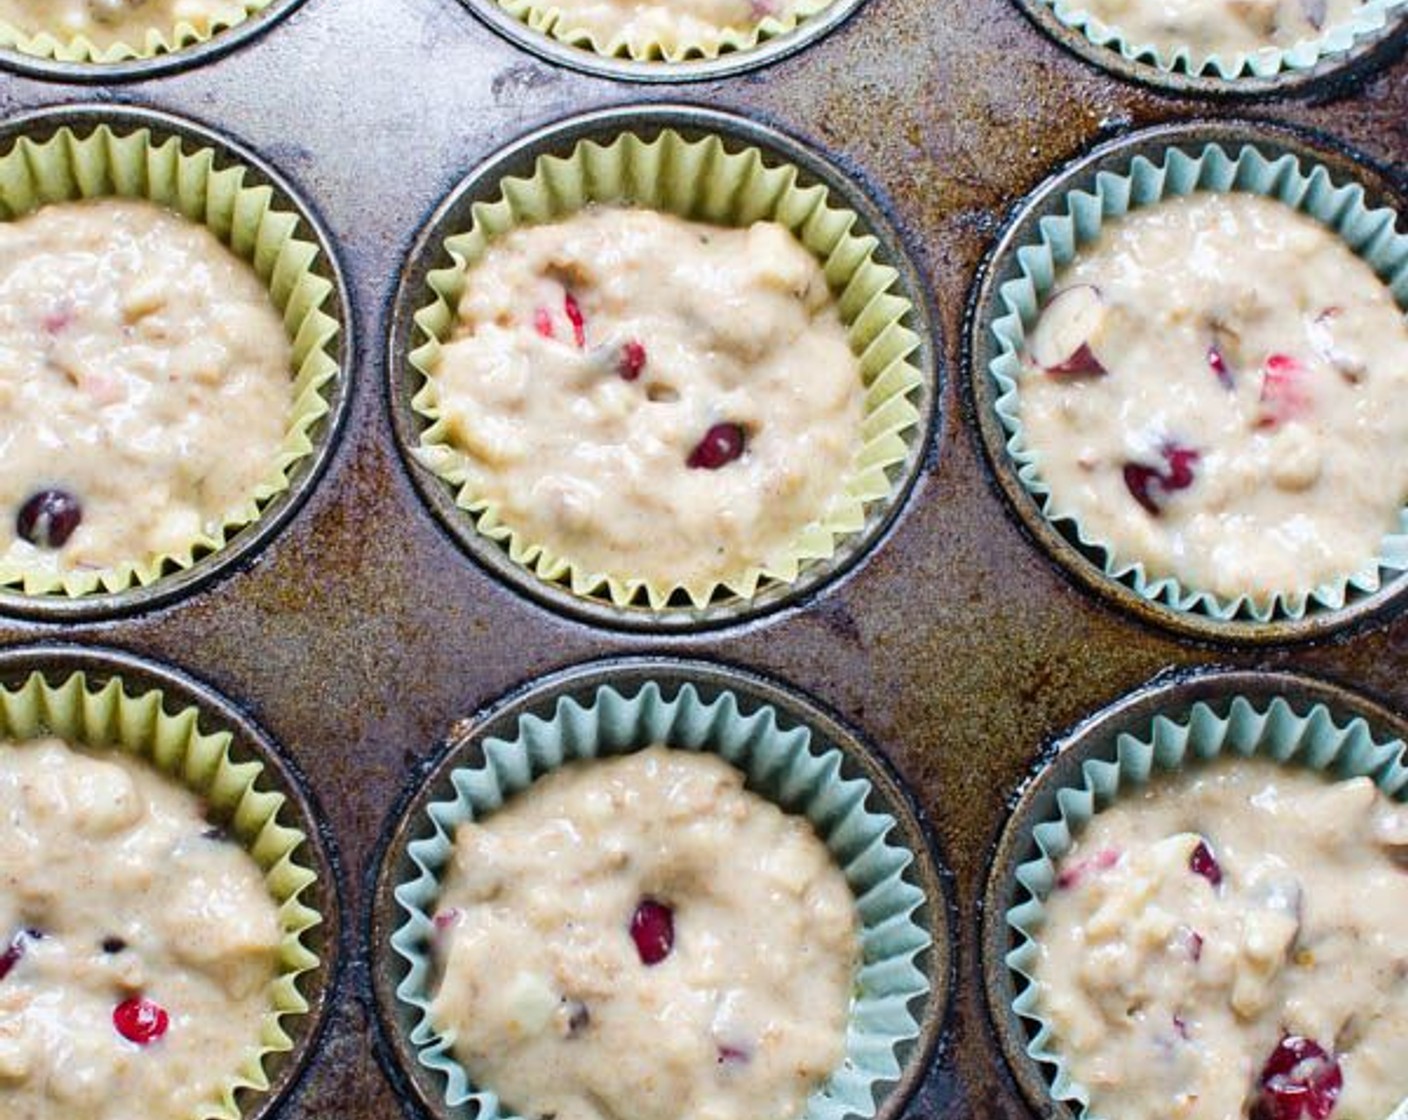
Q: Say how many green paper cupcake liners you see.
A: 5